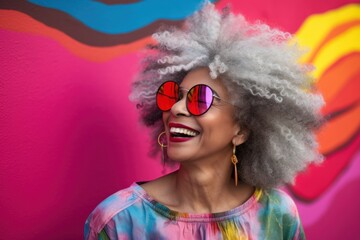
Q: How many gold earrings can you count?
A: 2